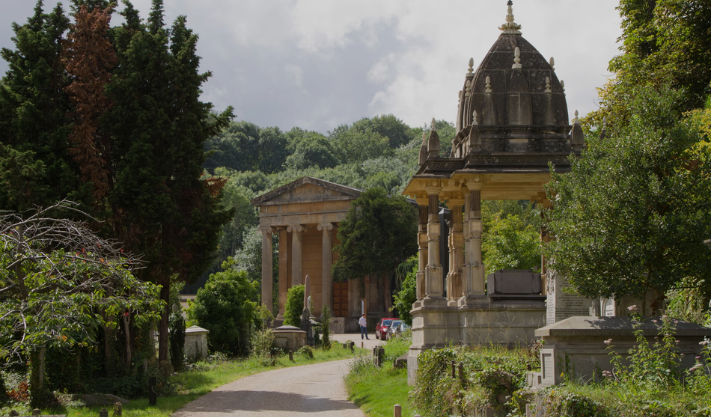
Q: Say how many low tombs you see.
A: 3